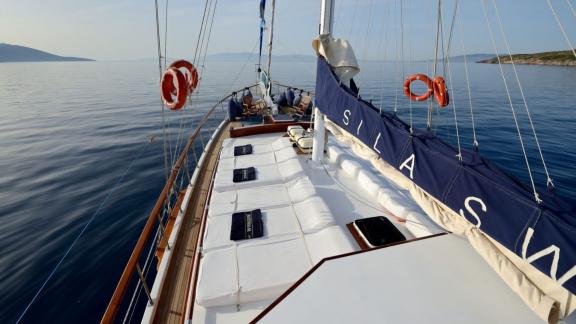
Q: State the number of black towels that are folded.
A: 3